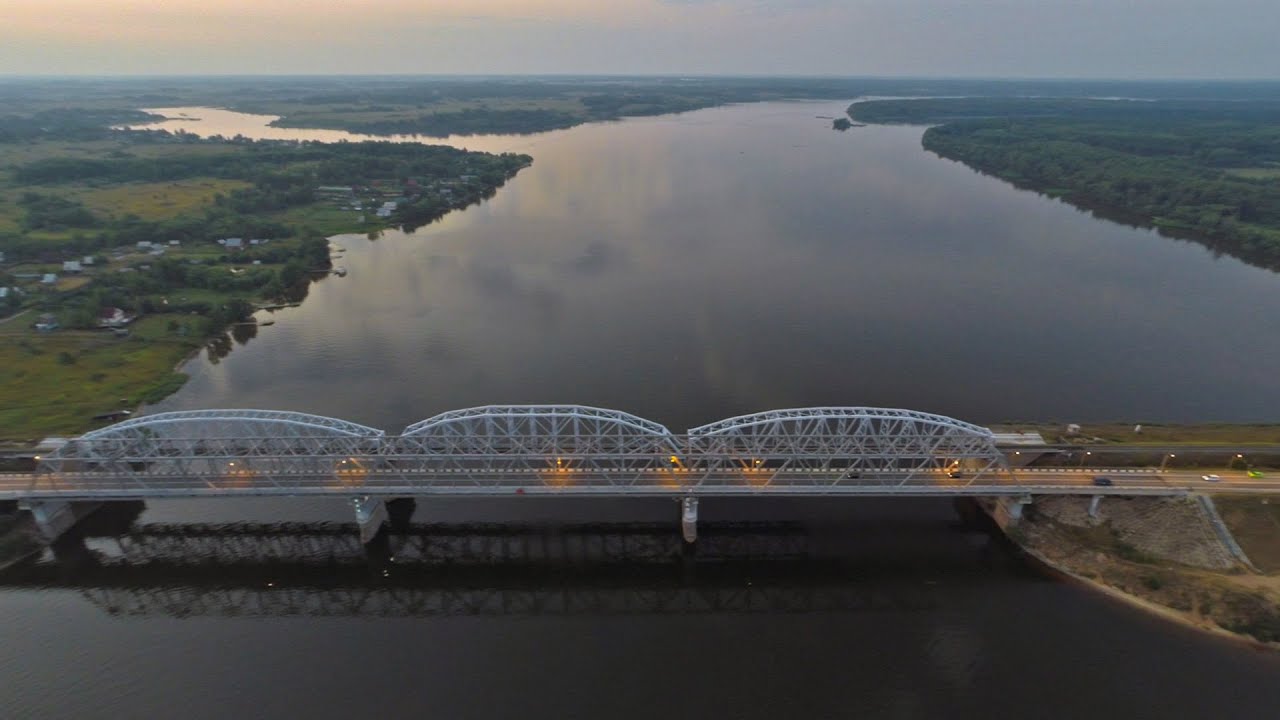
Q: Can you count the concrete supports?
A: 5